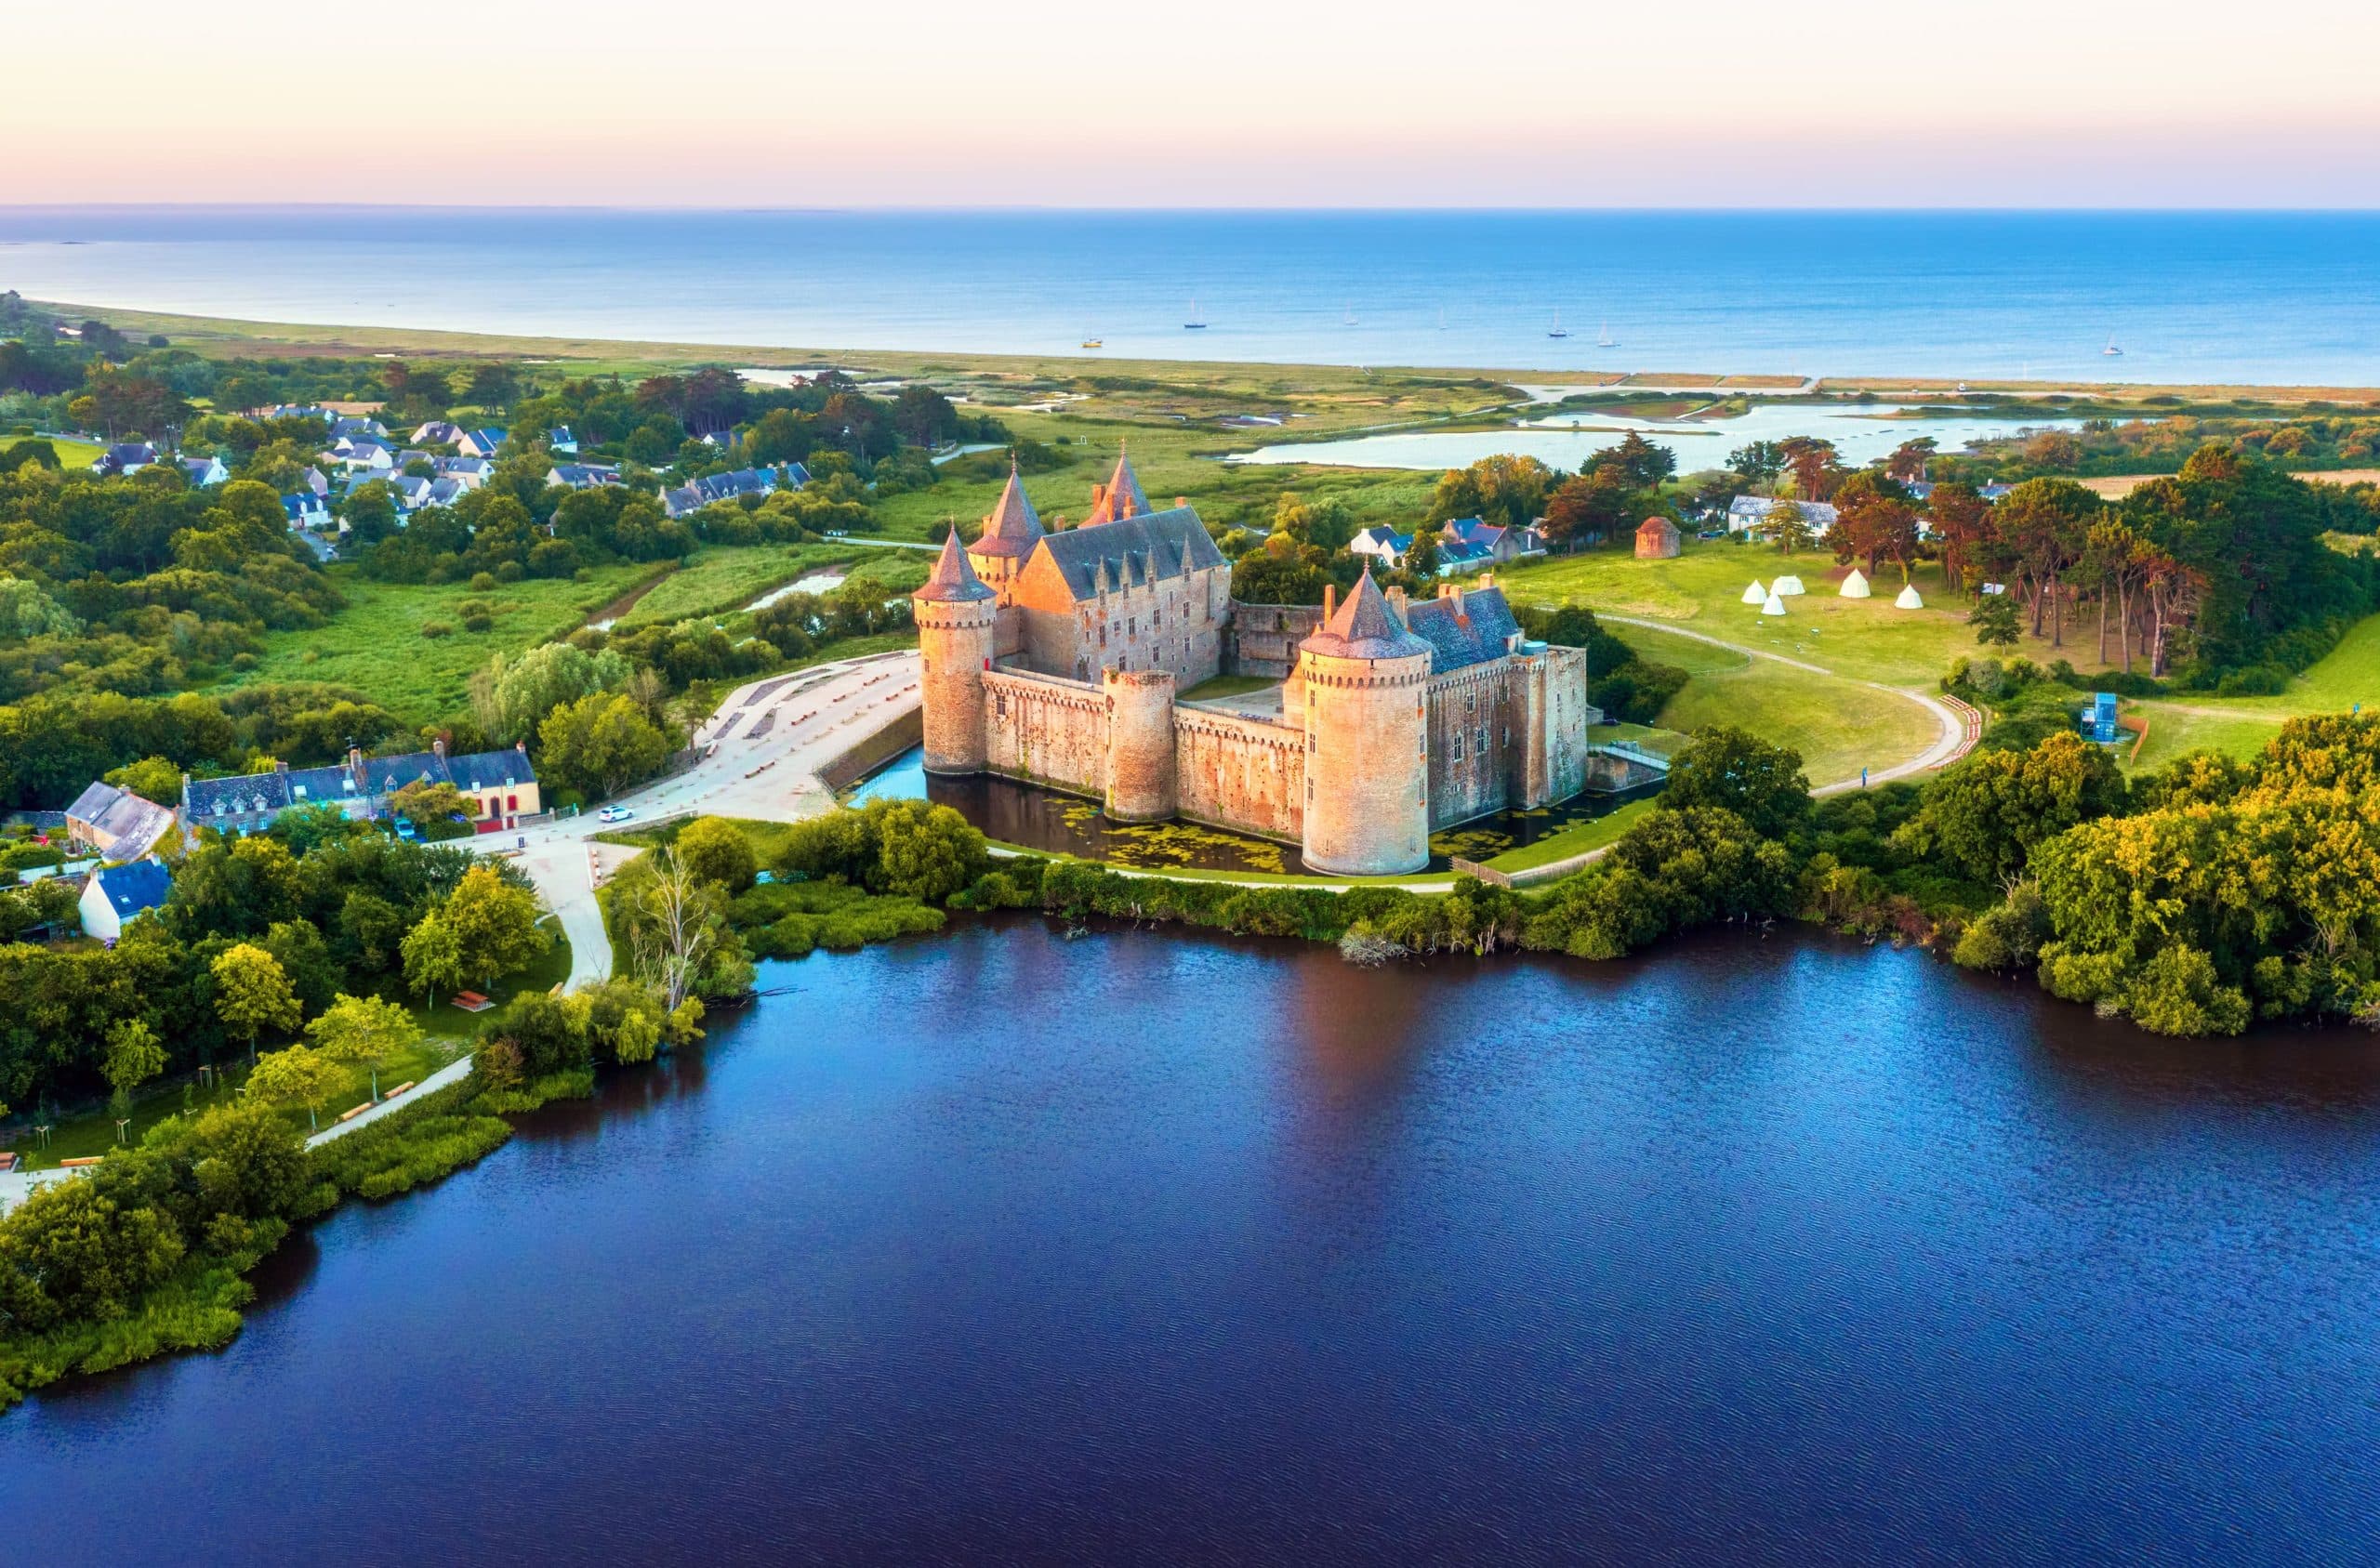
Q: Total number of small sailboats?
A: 7